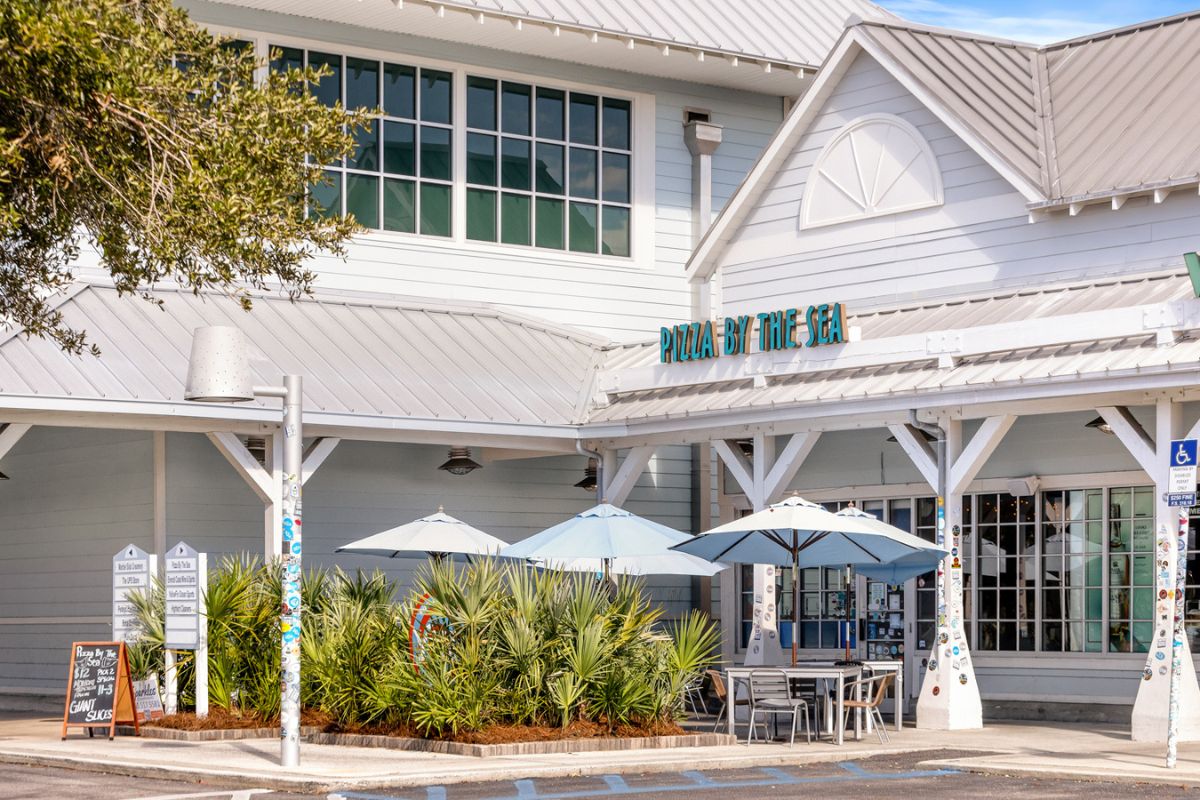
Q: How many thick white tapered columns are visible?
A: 3